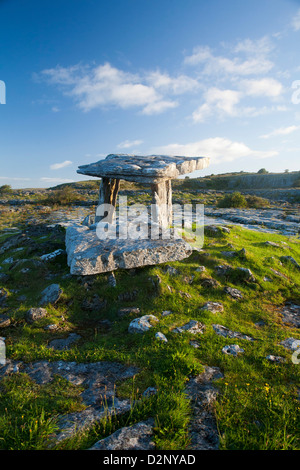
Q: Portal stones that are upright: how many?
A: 2